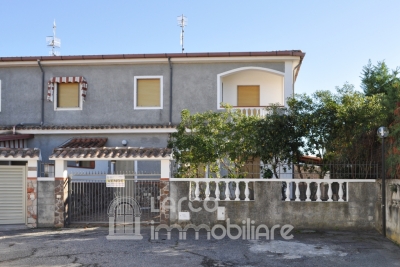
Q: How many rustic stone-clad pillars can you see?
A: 3